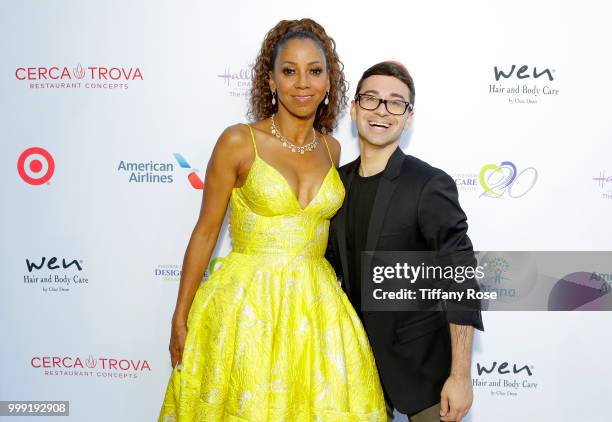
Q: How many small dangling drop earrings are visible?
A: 2